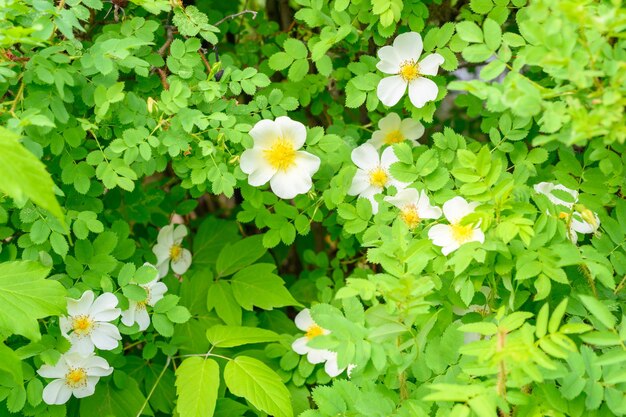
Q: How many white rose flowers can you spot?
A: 12